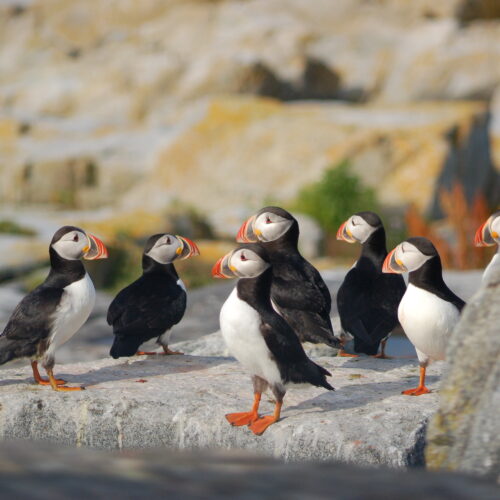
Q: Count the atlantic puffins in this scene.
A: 7